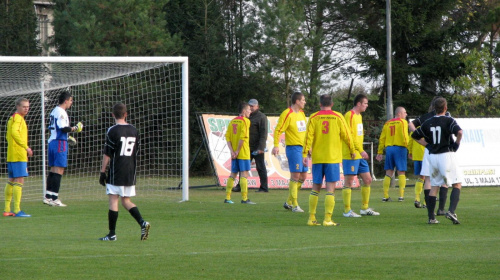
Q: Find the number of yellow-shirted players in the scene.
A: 7